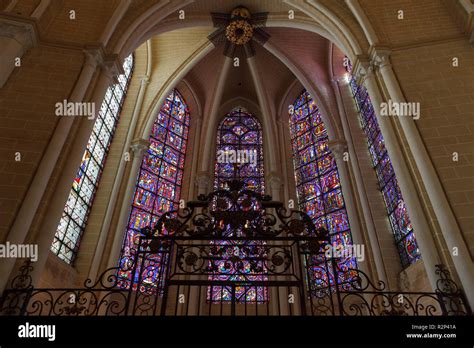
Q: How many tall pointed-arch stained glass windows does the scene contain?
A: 5